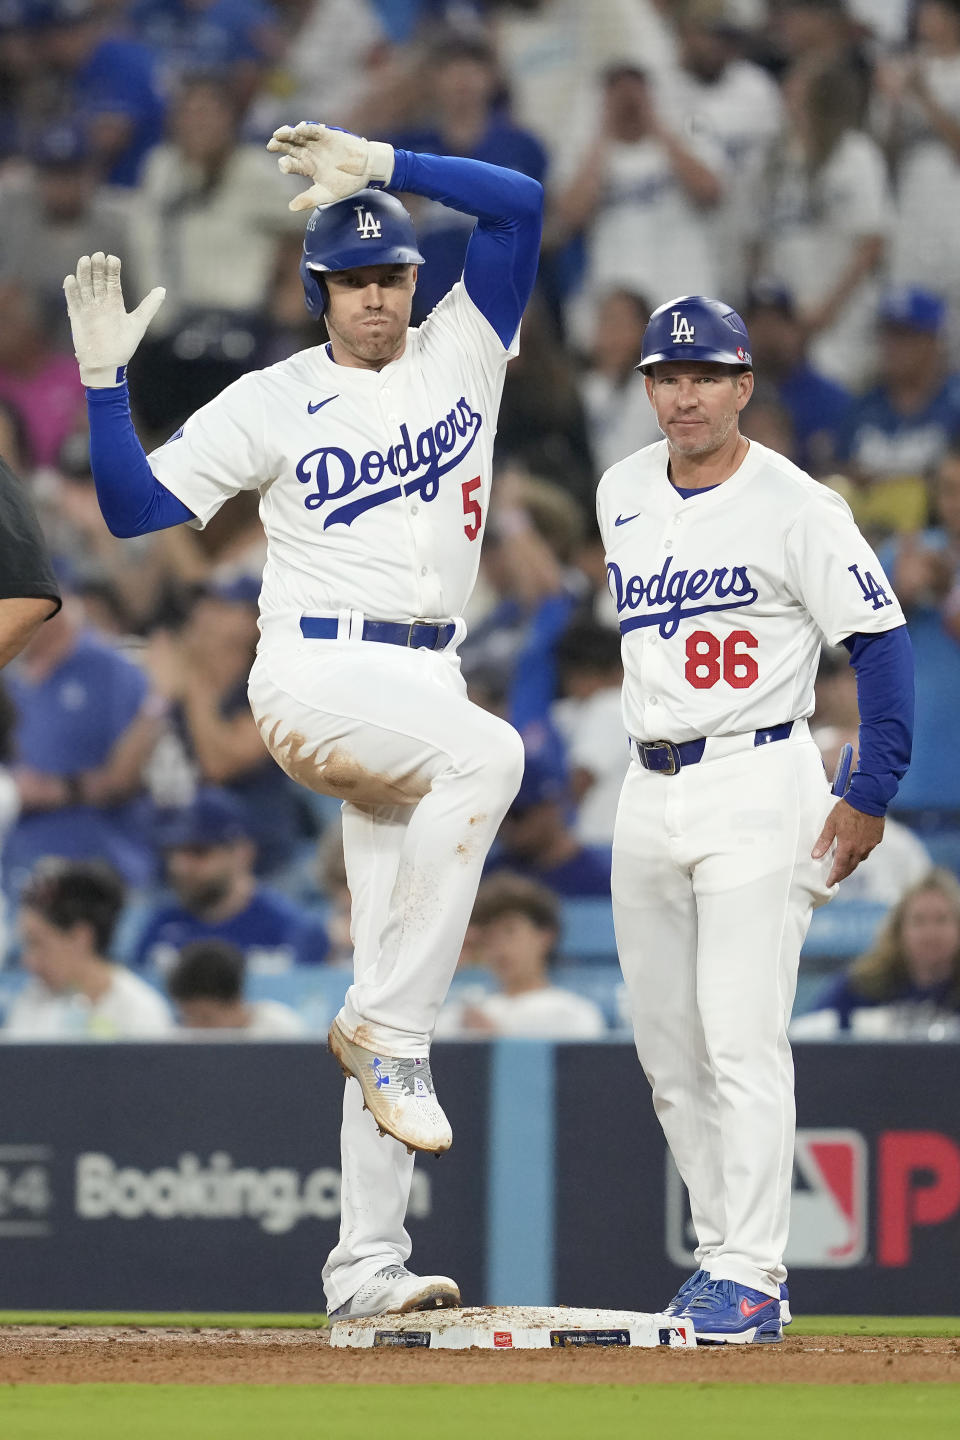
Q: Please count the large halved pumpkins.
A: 0